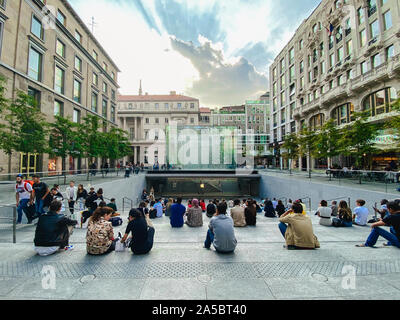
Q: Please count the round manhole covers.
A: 3